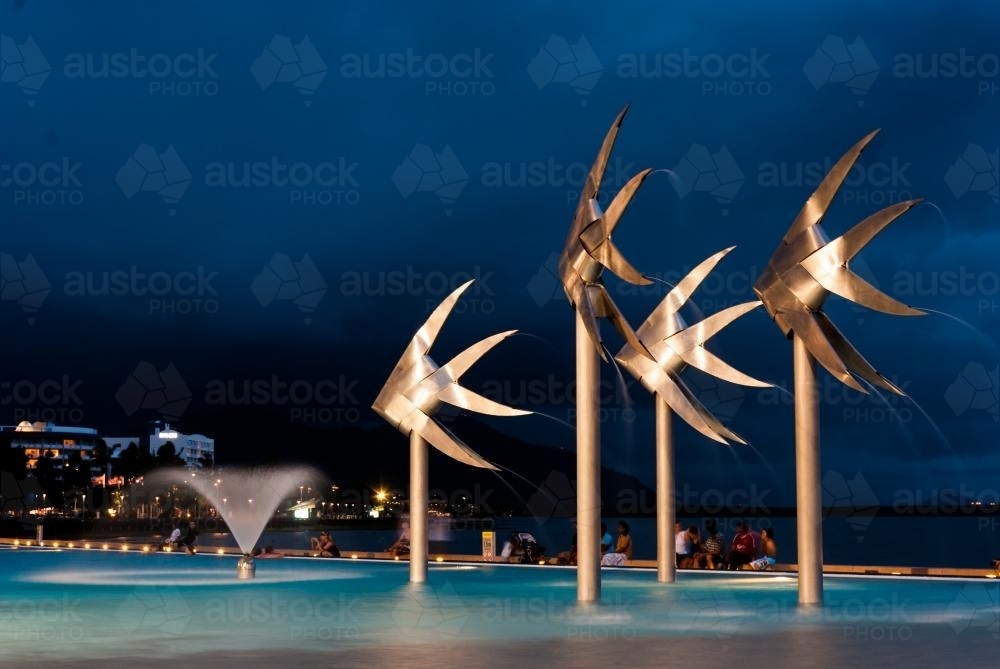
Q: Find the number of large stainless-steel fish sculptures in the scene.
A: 4